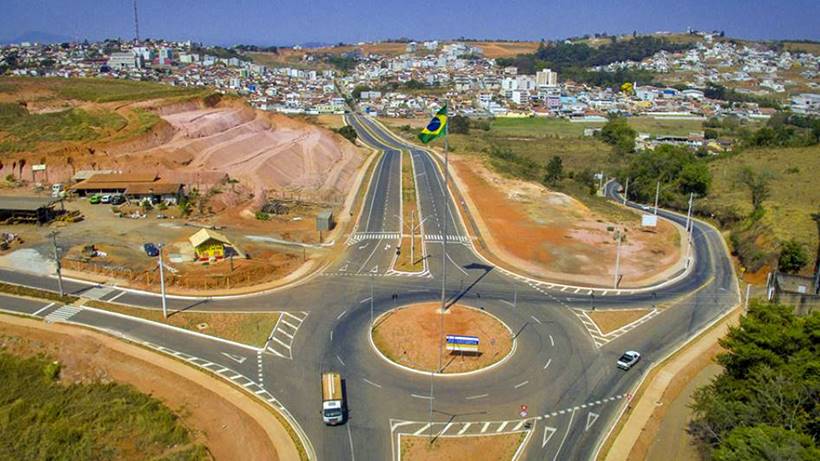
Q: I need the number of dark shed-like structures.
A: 1